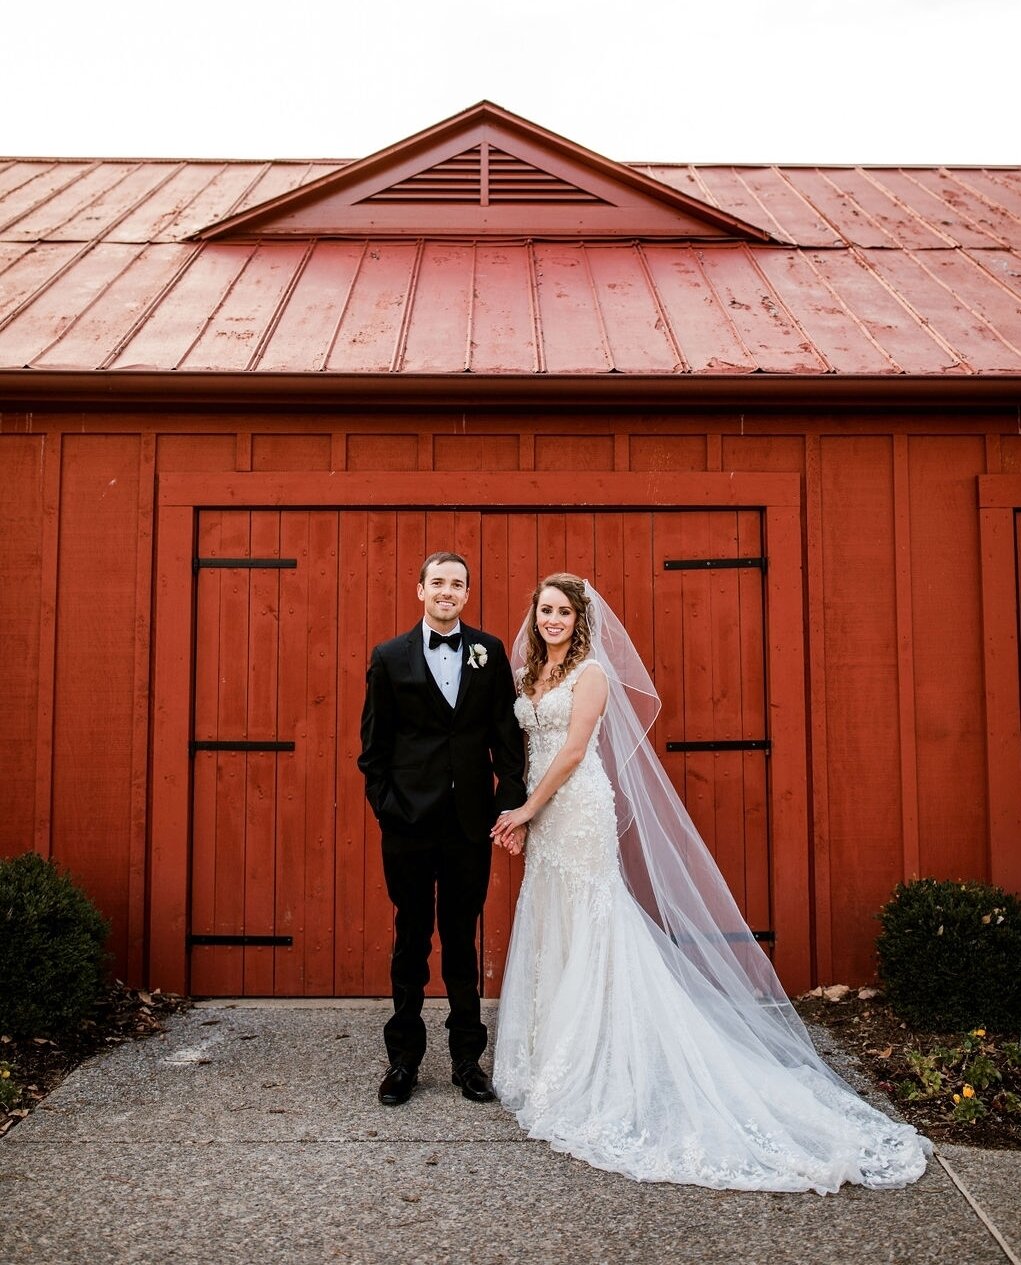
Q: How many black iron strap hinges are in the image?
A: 6